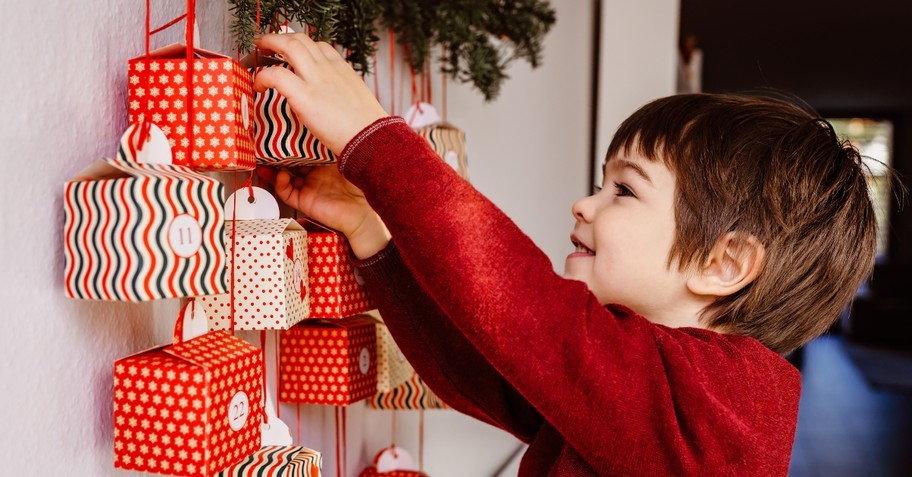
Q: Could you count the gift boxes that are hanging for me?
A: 12